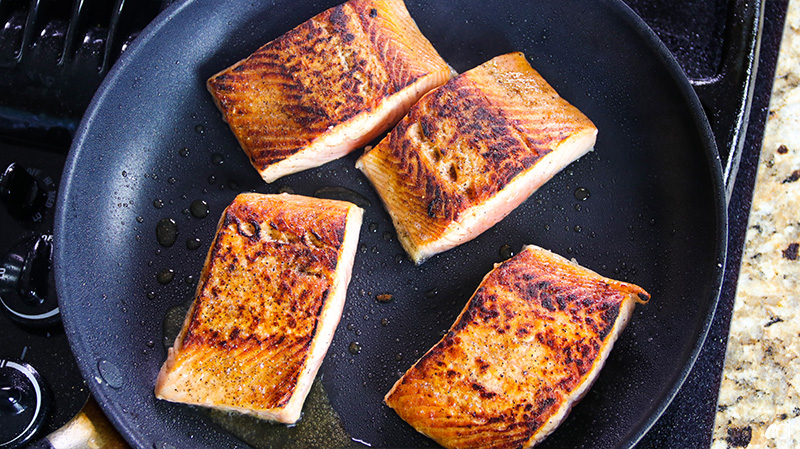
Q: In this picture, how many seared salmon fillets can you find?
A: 4